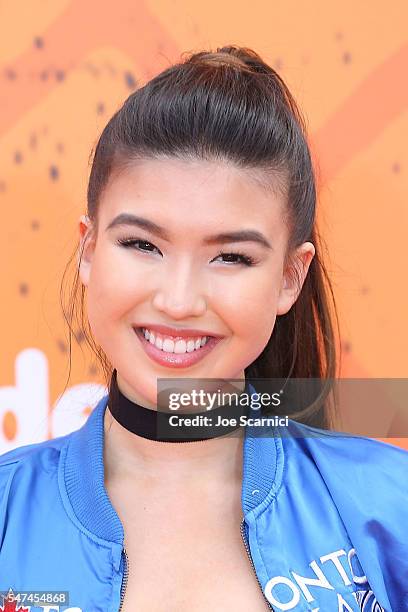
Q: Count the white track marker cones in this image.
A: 0